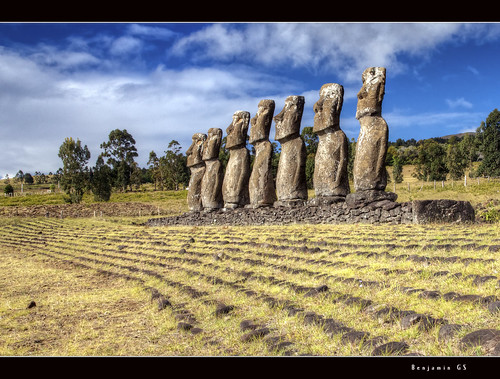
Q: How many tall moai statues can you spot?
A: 7